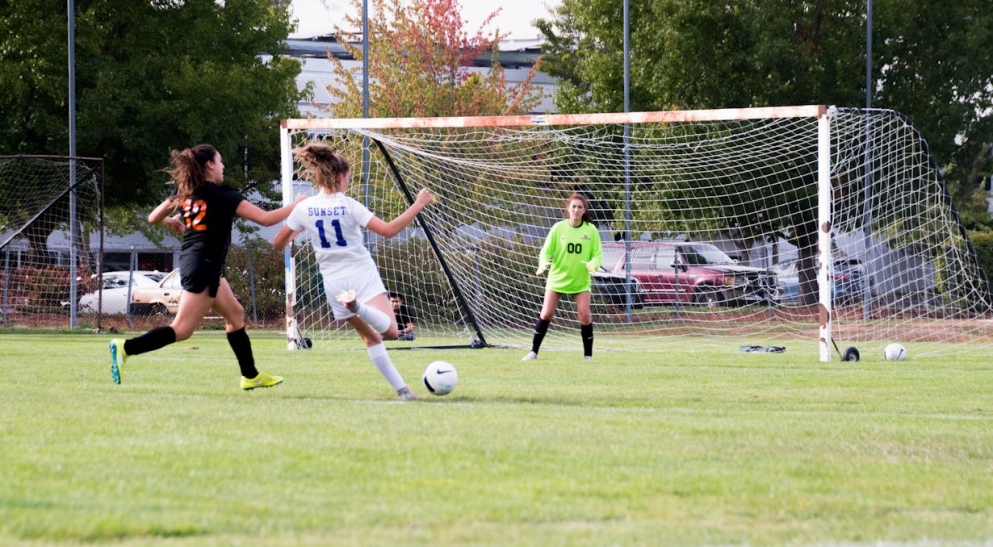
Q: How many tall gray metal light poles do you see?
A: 4